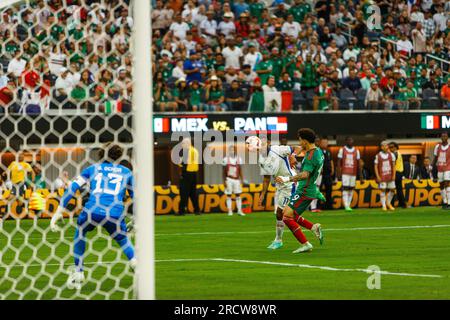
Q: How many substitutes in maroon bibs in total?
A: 4